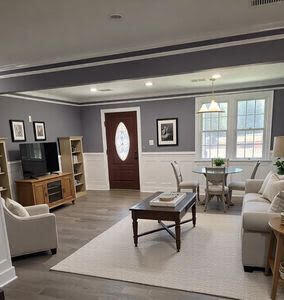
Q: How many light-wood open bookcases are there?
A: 2